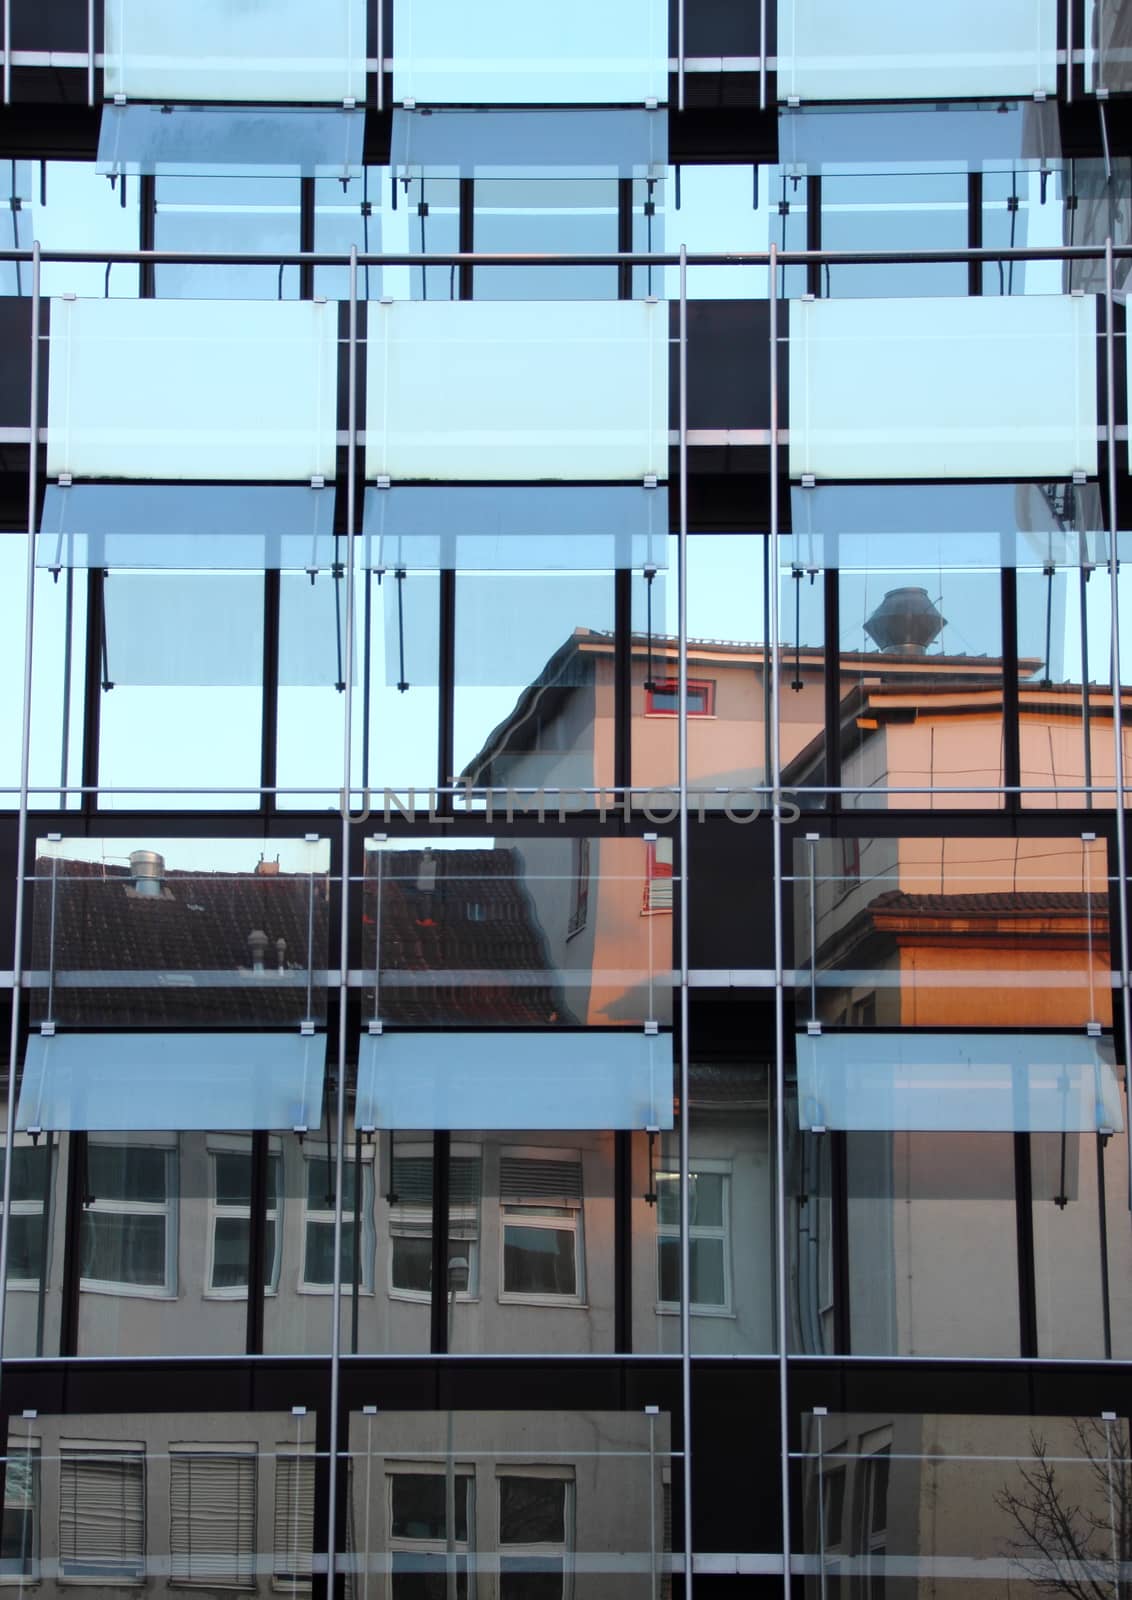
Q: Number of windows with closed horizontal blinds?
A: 3